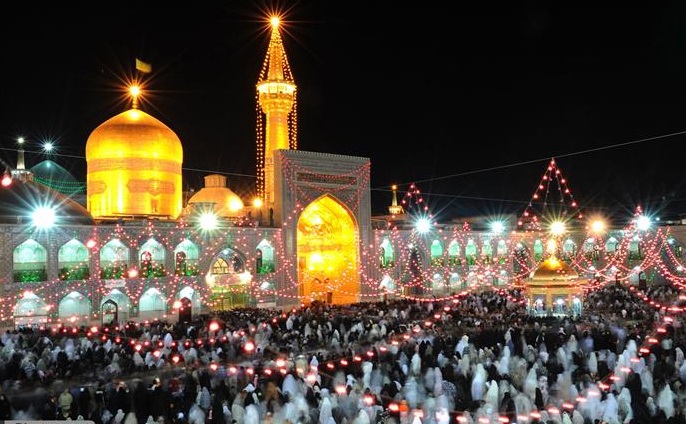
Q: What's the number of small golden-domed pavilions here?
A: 1